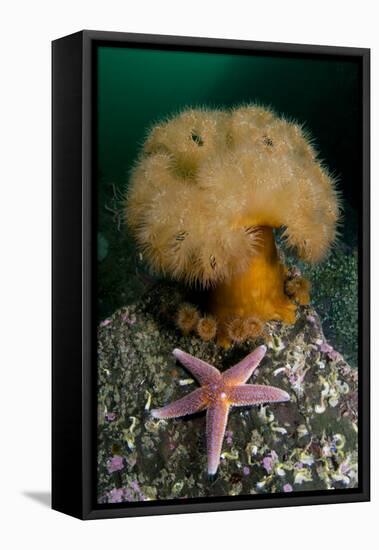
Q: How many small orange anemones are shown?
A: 5